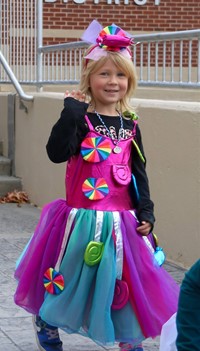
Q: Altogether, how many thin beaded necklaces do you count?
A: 1